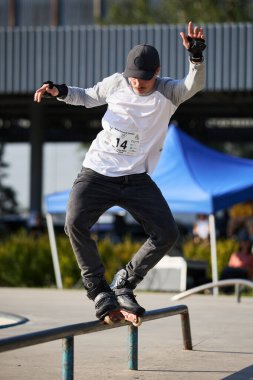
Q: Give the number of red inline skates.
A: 0